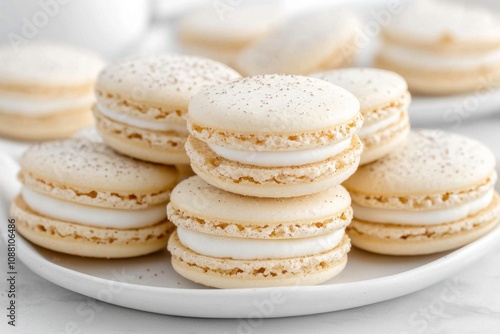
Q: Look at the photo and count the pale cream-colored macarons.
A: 10